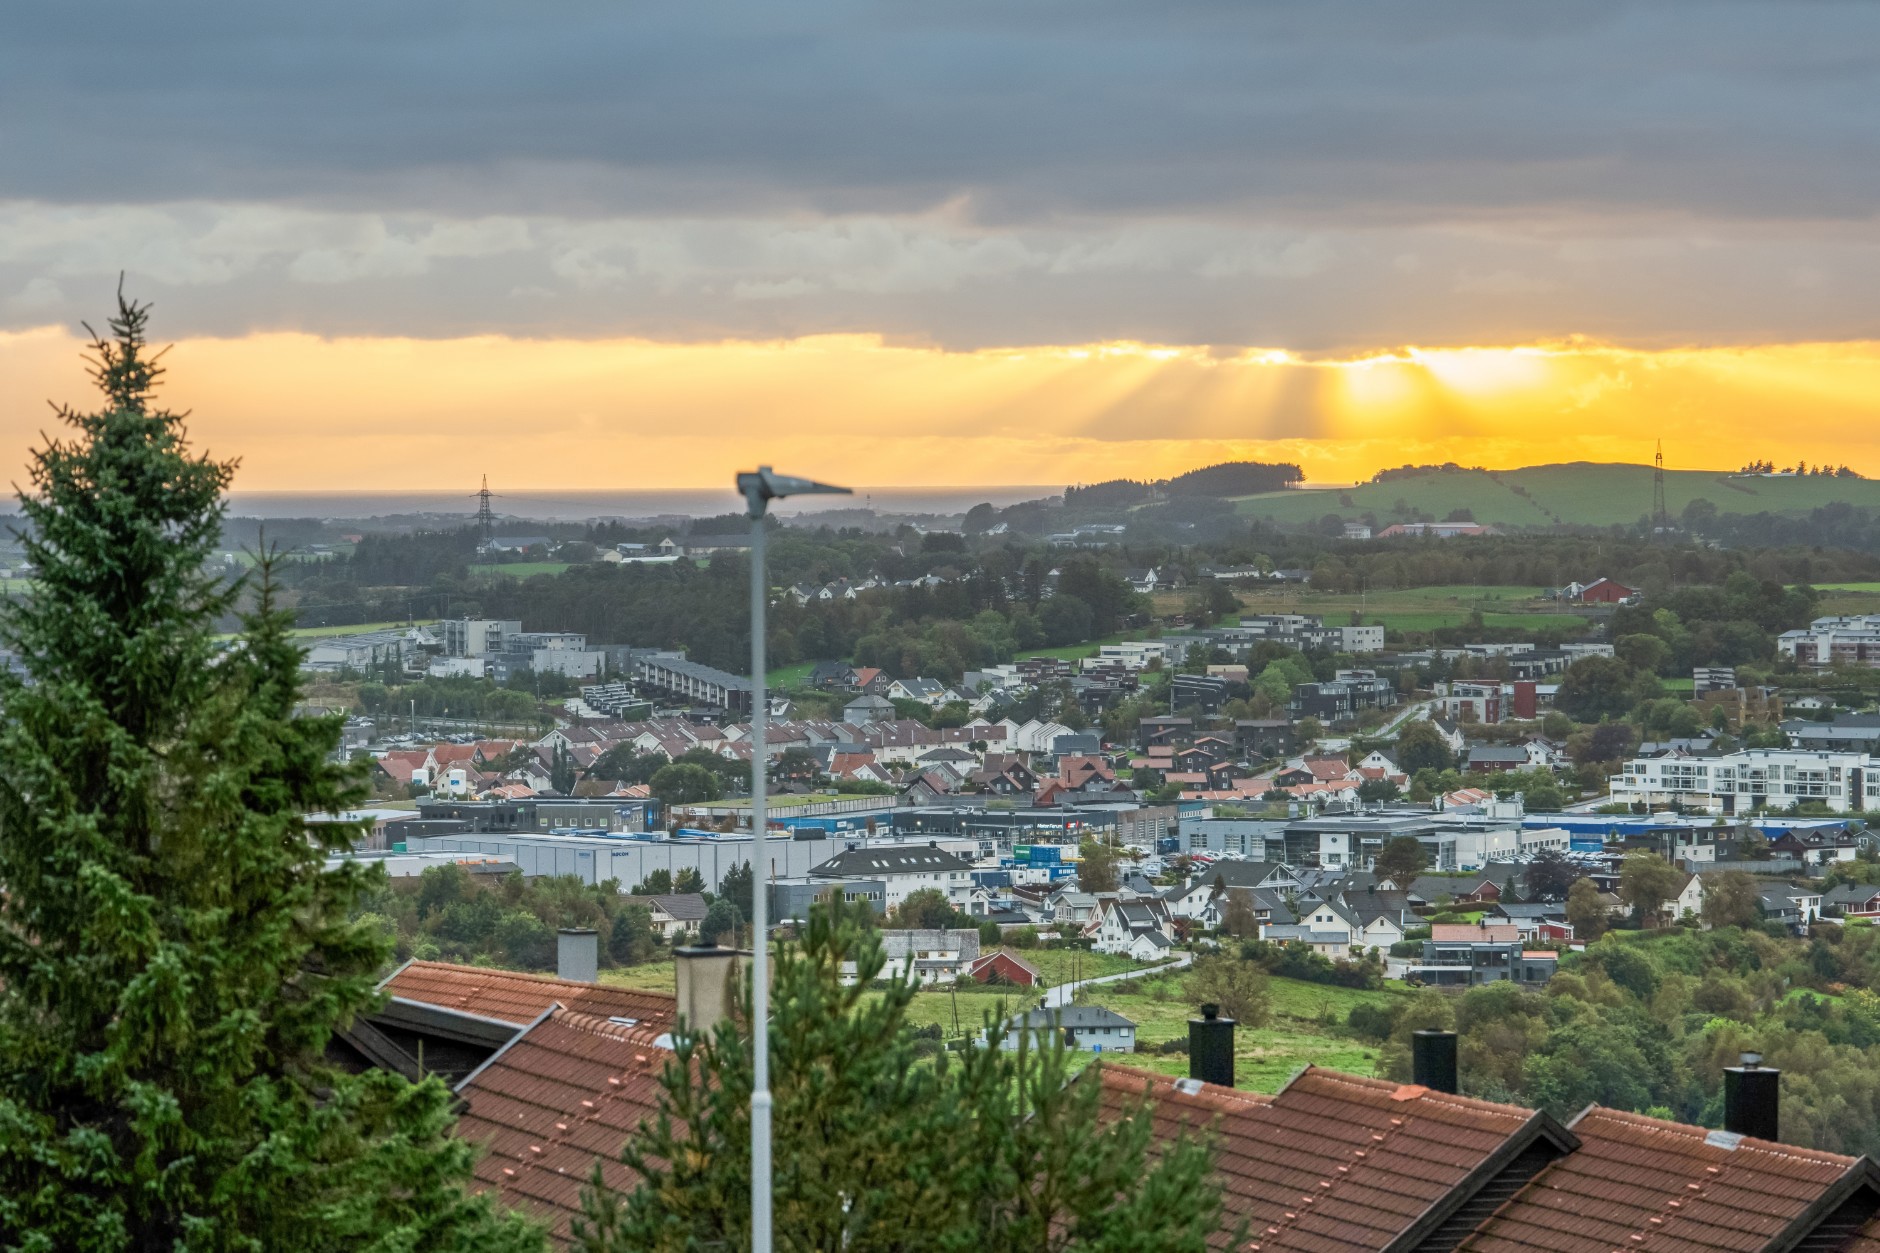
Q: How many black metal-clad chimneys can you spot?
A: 3